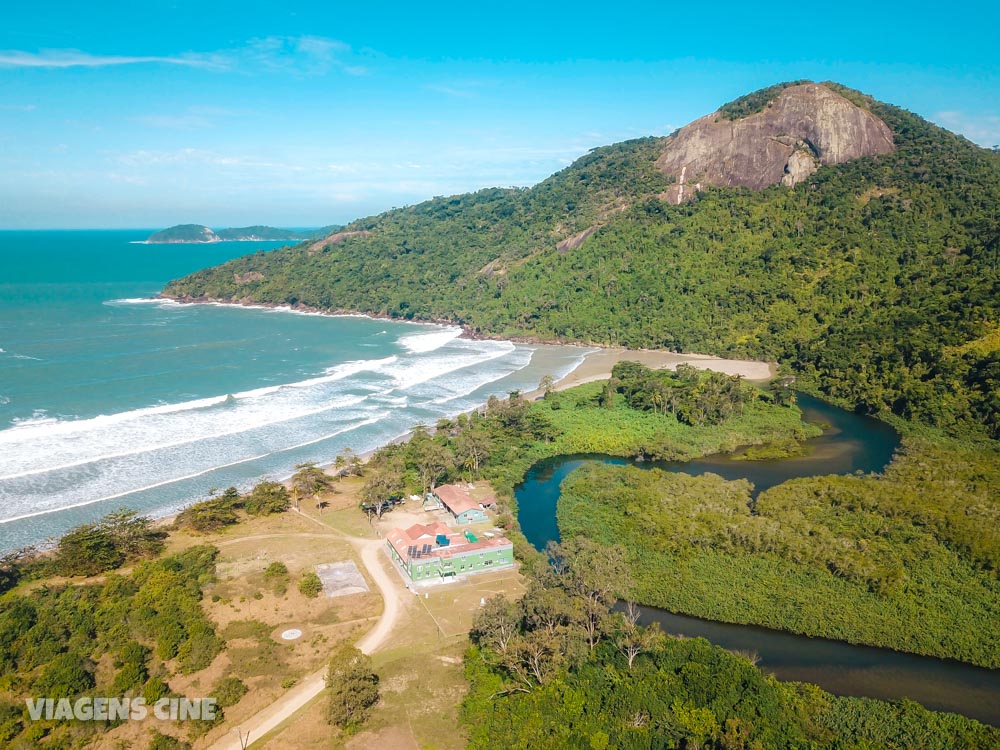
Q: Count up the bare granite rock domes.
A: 1